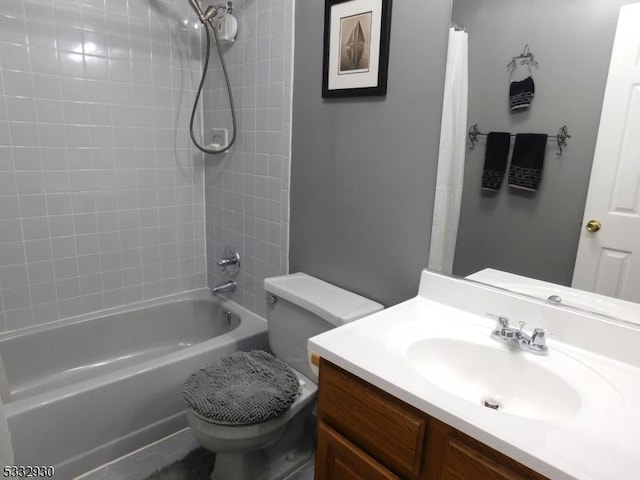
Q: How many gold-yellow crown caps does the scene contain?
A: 0